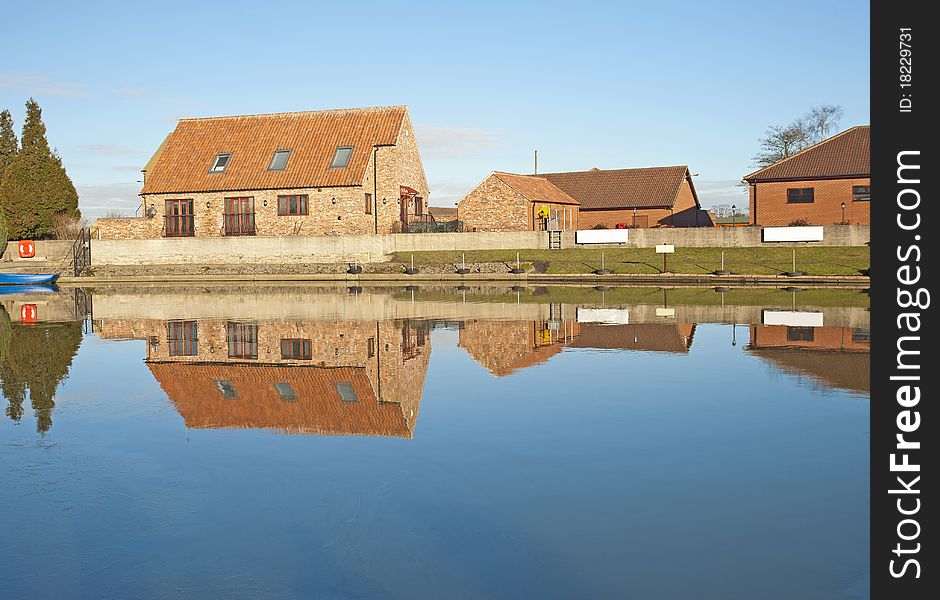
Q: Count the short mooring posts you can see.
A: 7